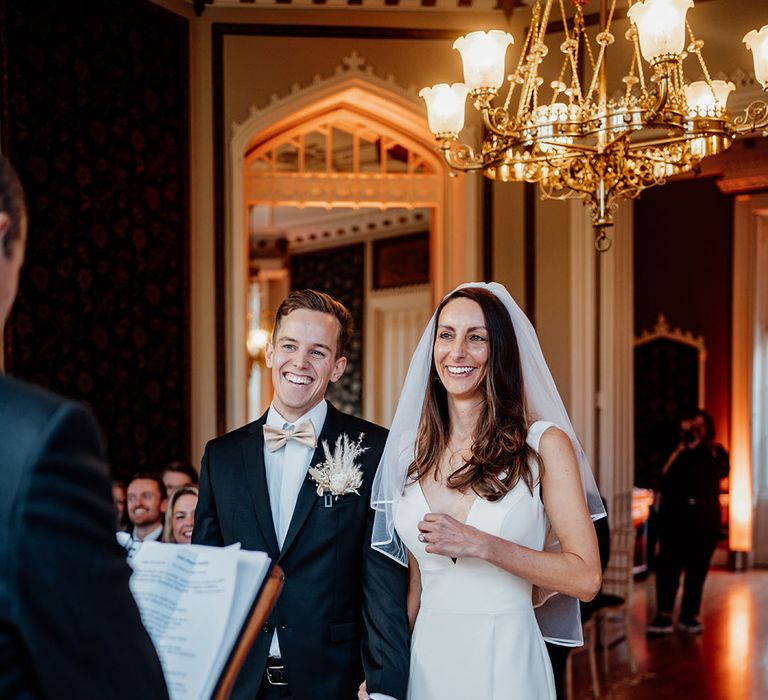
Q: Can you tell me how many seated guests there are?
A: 4